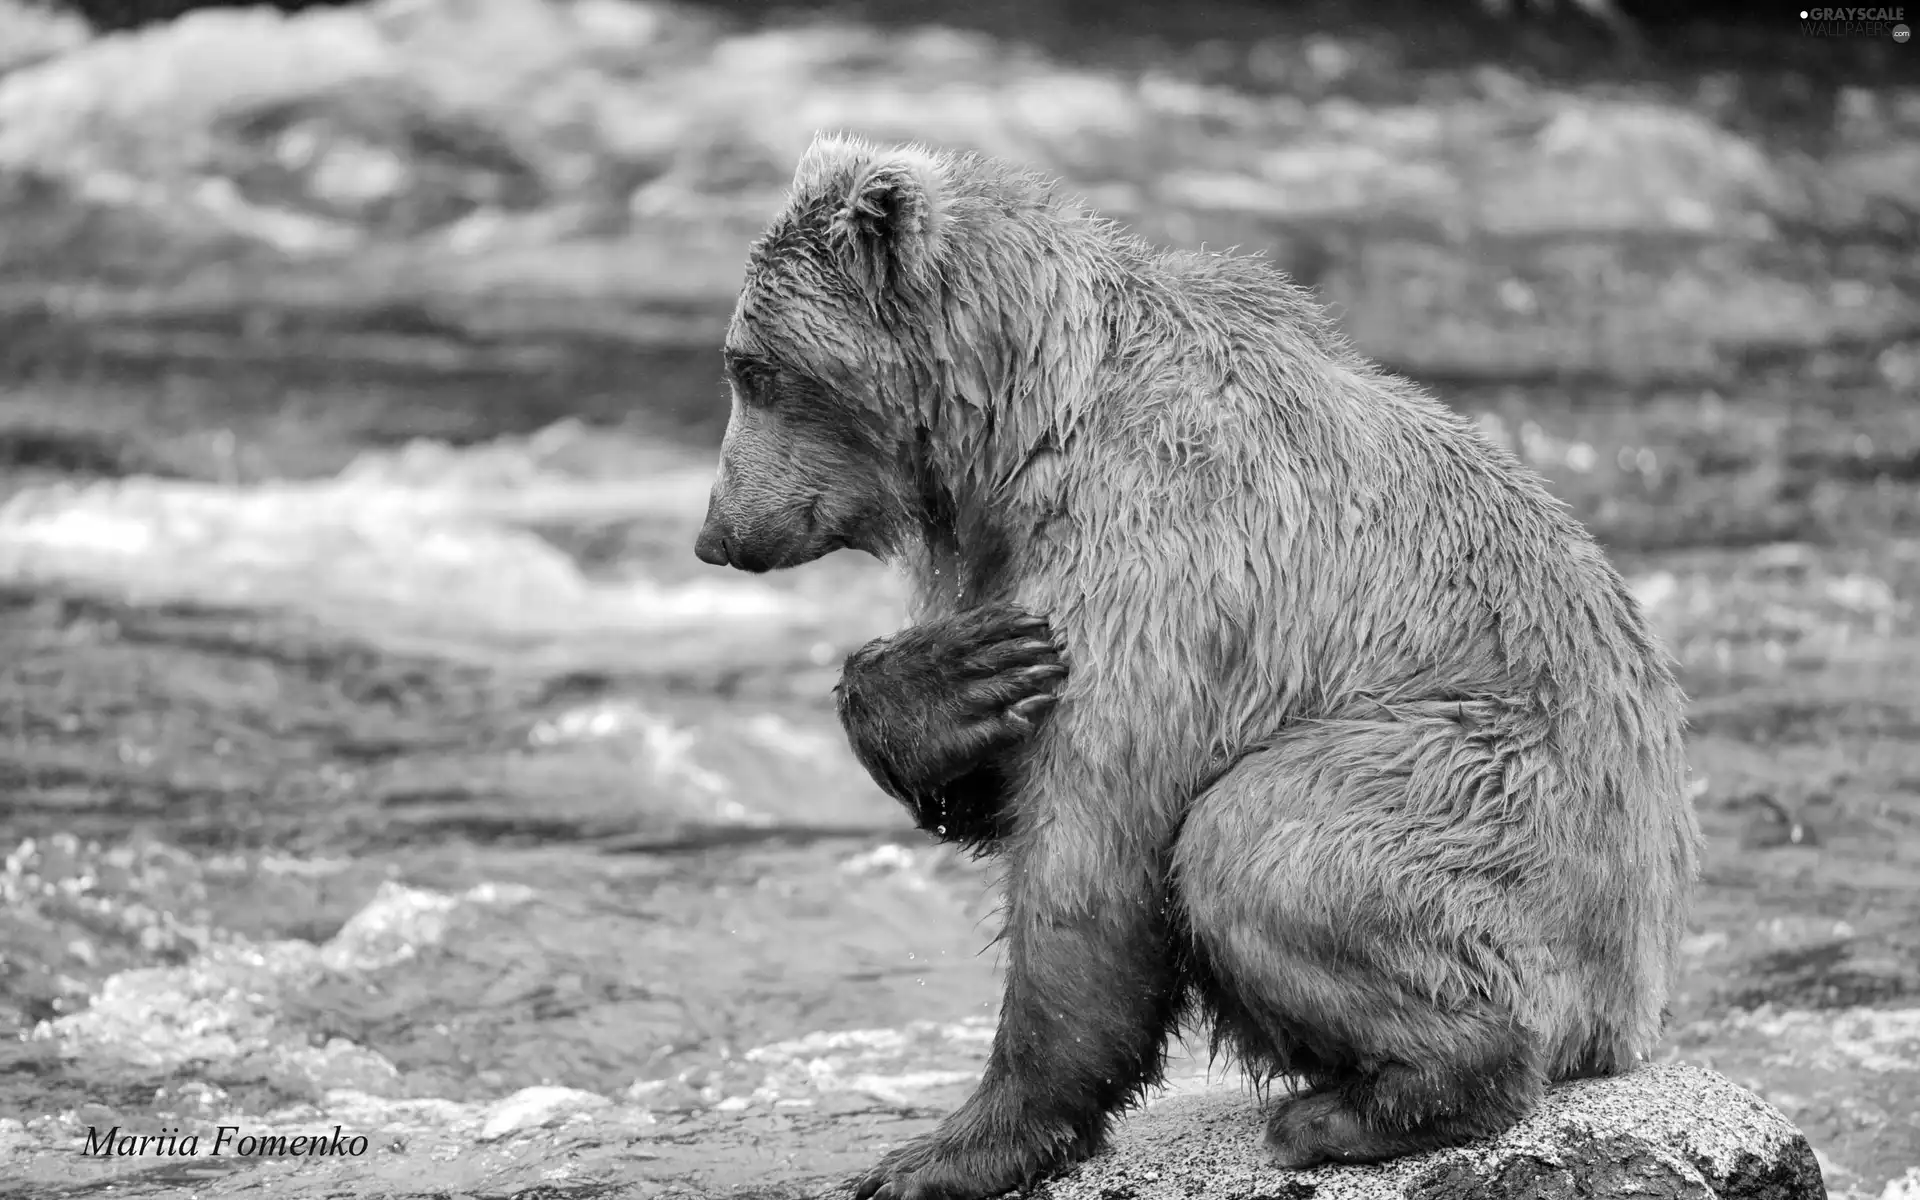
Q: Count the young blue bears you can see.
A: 0